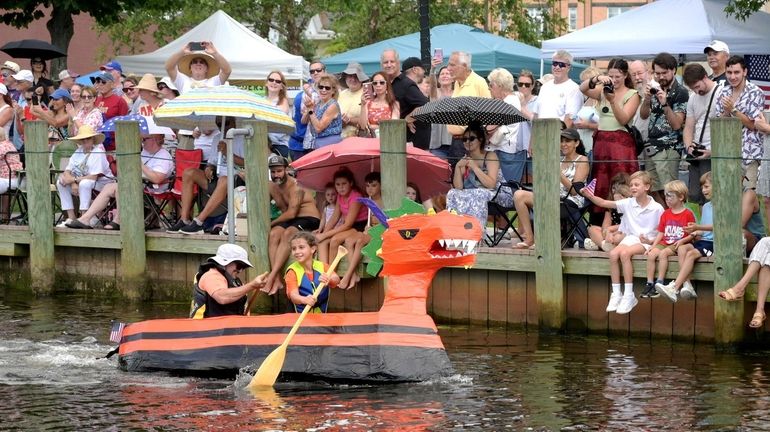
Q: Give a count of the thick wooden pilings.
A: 6